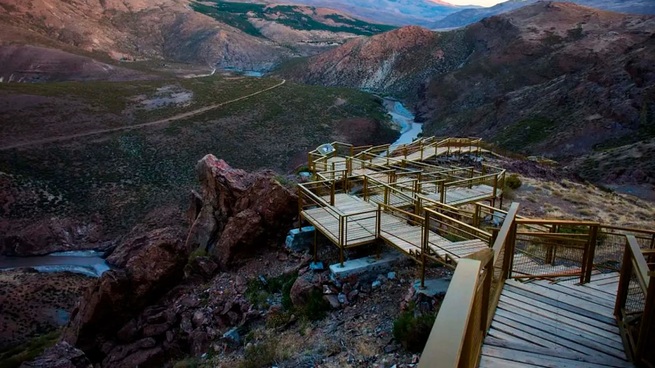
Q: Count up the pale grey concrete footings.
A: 4